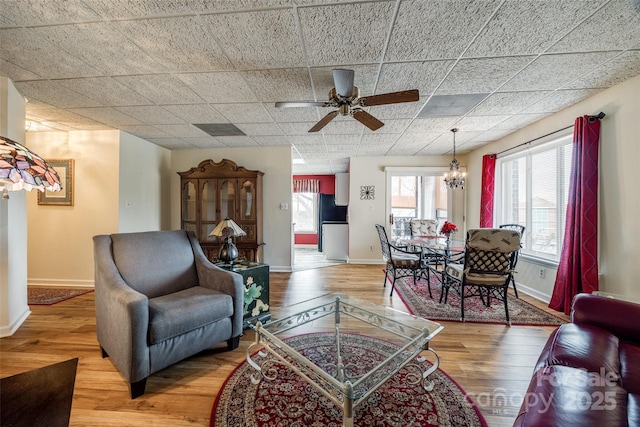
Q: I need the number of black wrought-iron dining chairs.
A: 4